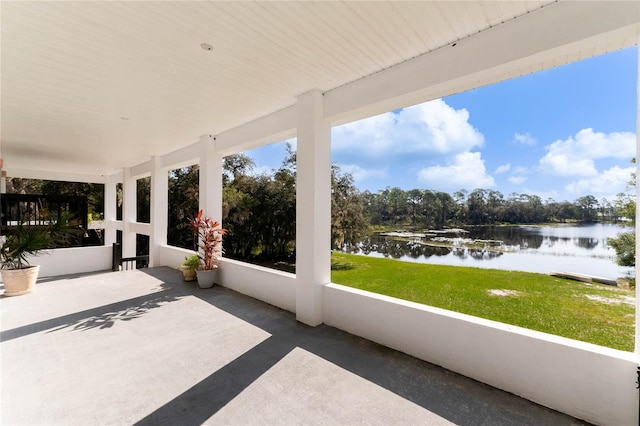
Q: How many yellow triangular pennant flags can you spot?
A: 0